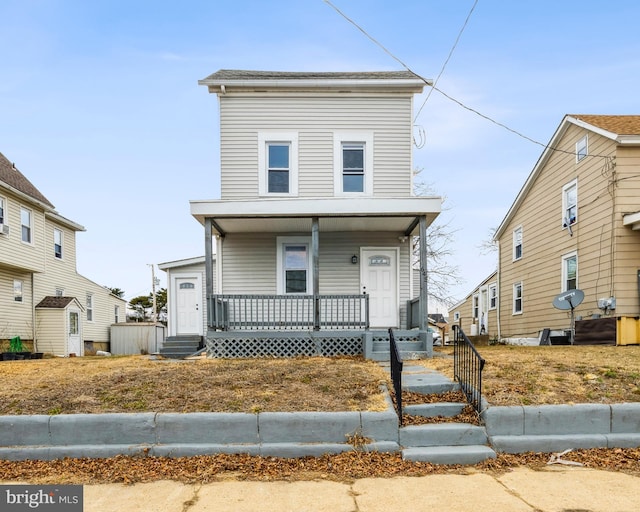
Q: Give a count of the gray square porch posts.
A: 3